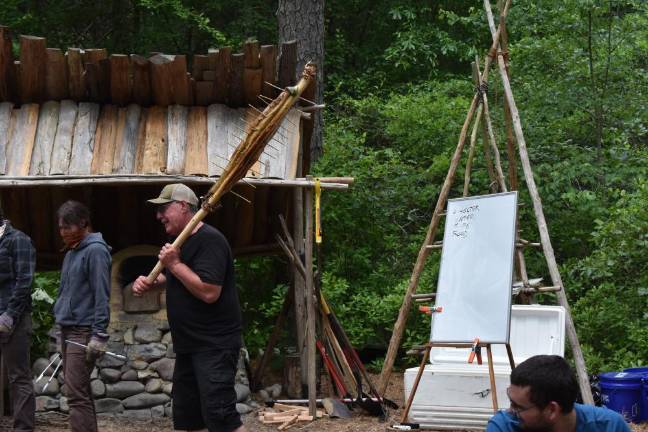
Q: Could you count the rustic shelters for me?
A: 1